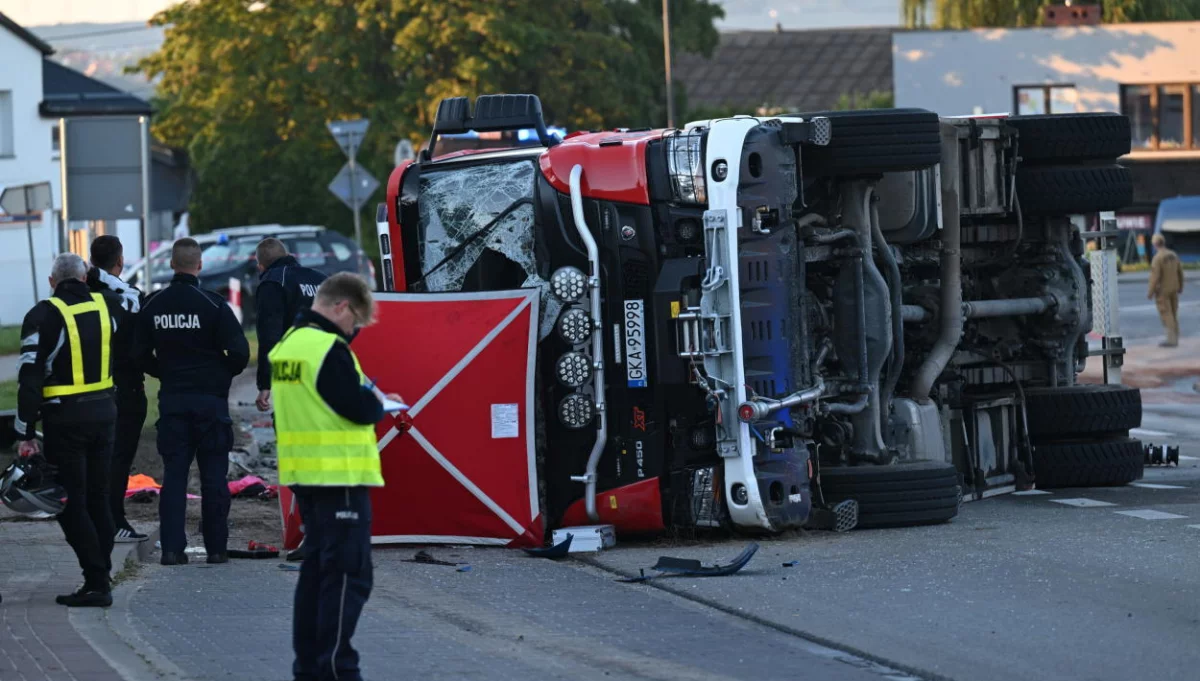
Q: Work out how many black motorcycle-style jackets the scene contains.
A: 1